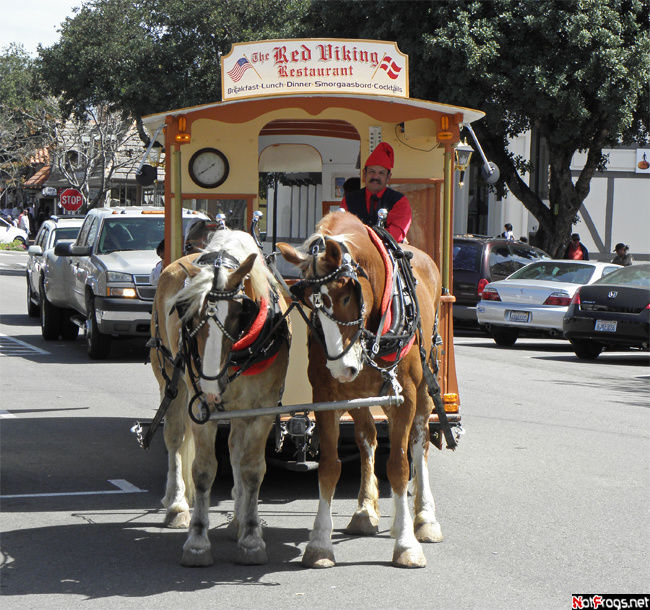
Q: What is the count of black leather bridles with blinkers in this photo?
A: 2